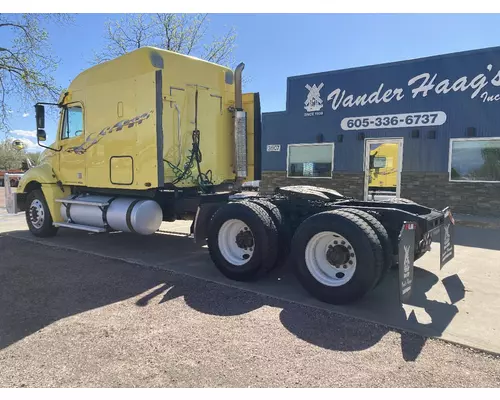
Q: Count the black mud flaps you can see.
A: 2